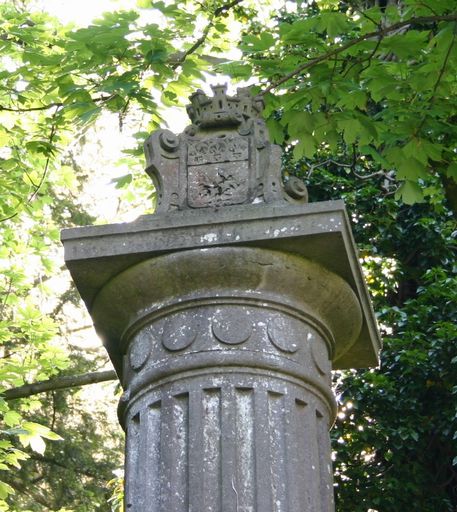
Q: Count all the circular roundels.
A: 5